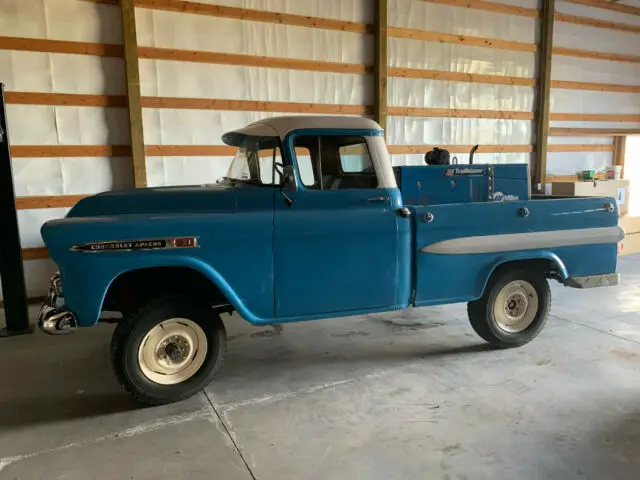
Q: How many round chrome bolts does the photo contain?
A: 3